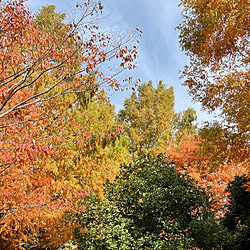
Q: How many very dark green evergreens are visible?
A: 2